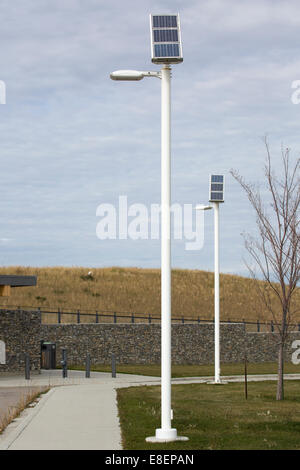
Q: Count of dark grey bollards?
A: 4